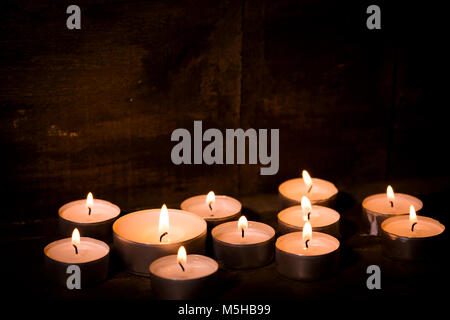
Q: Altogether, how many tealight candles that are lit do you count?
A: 11